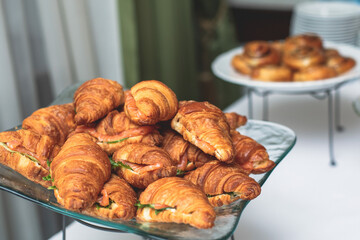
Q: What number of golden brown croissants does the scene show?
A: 14